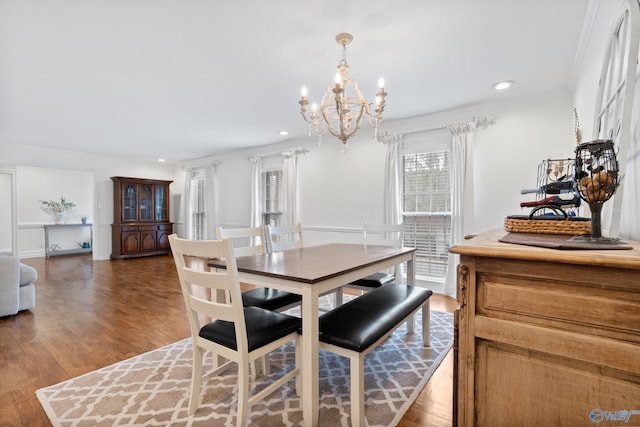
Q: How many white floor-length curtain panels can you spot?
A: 6